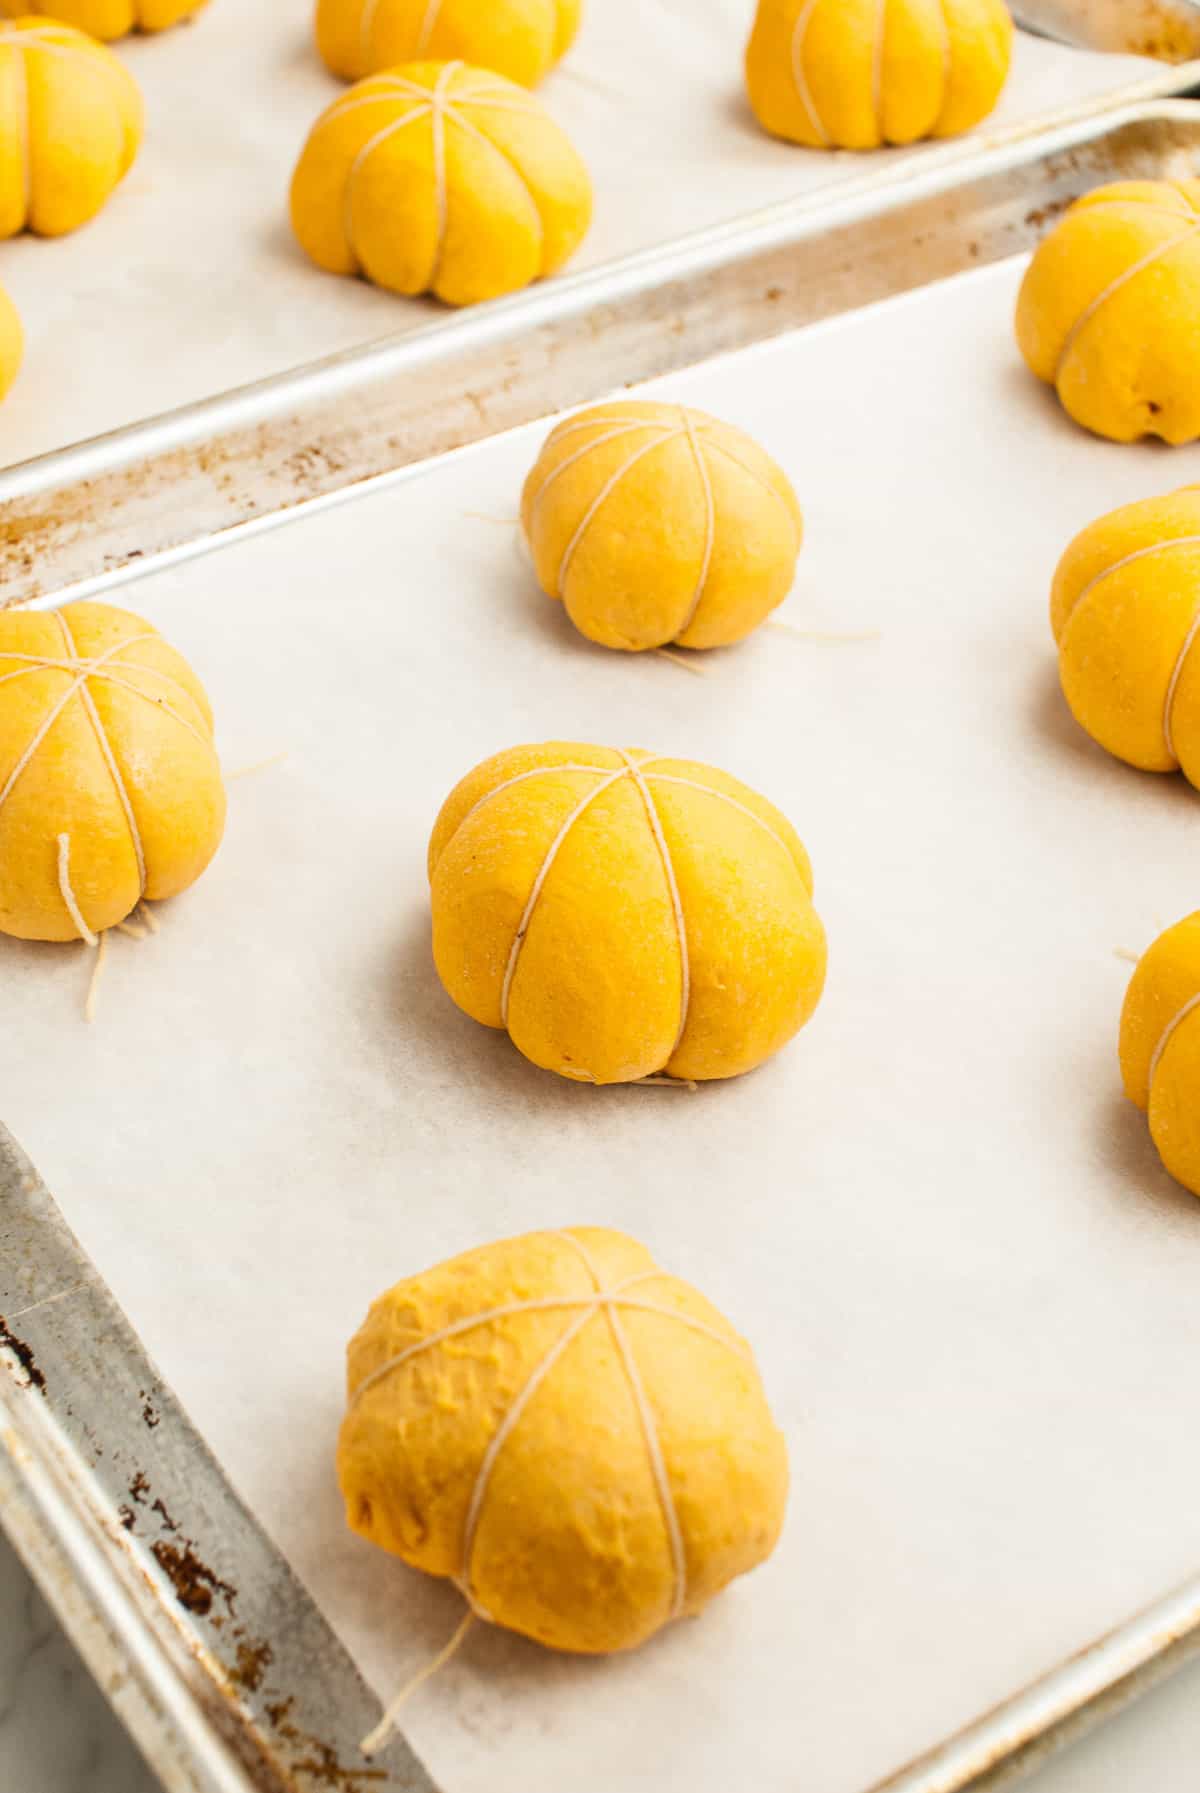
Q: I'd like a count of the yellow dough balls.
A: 13